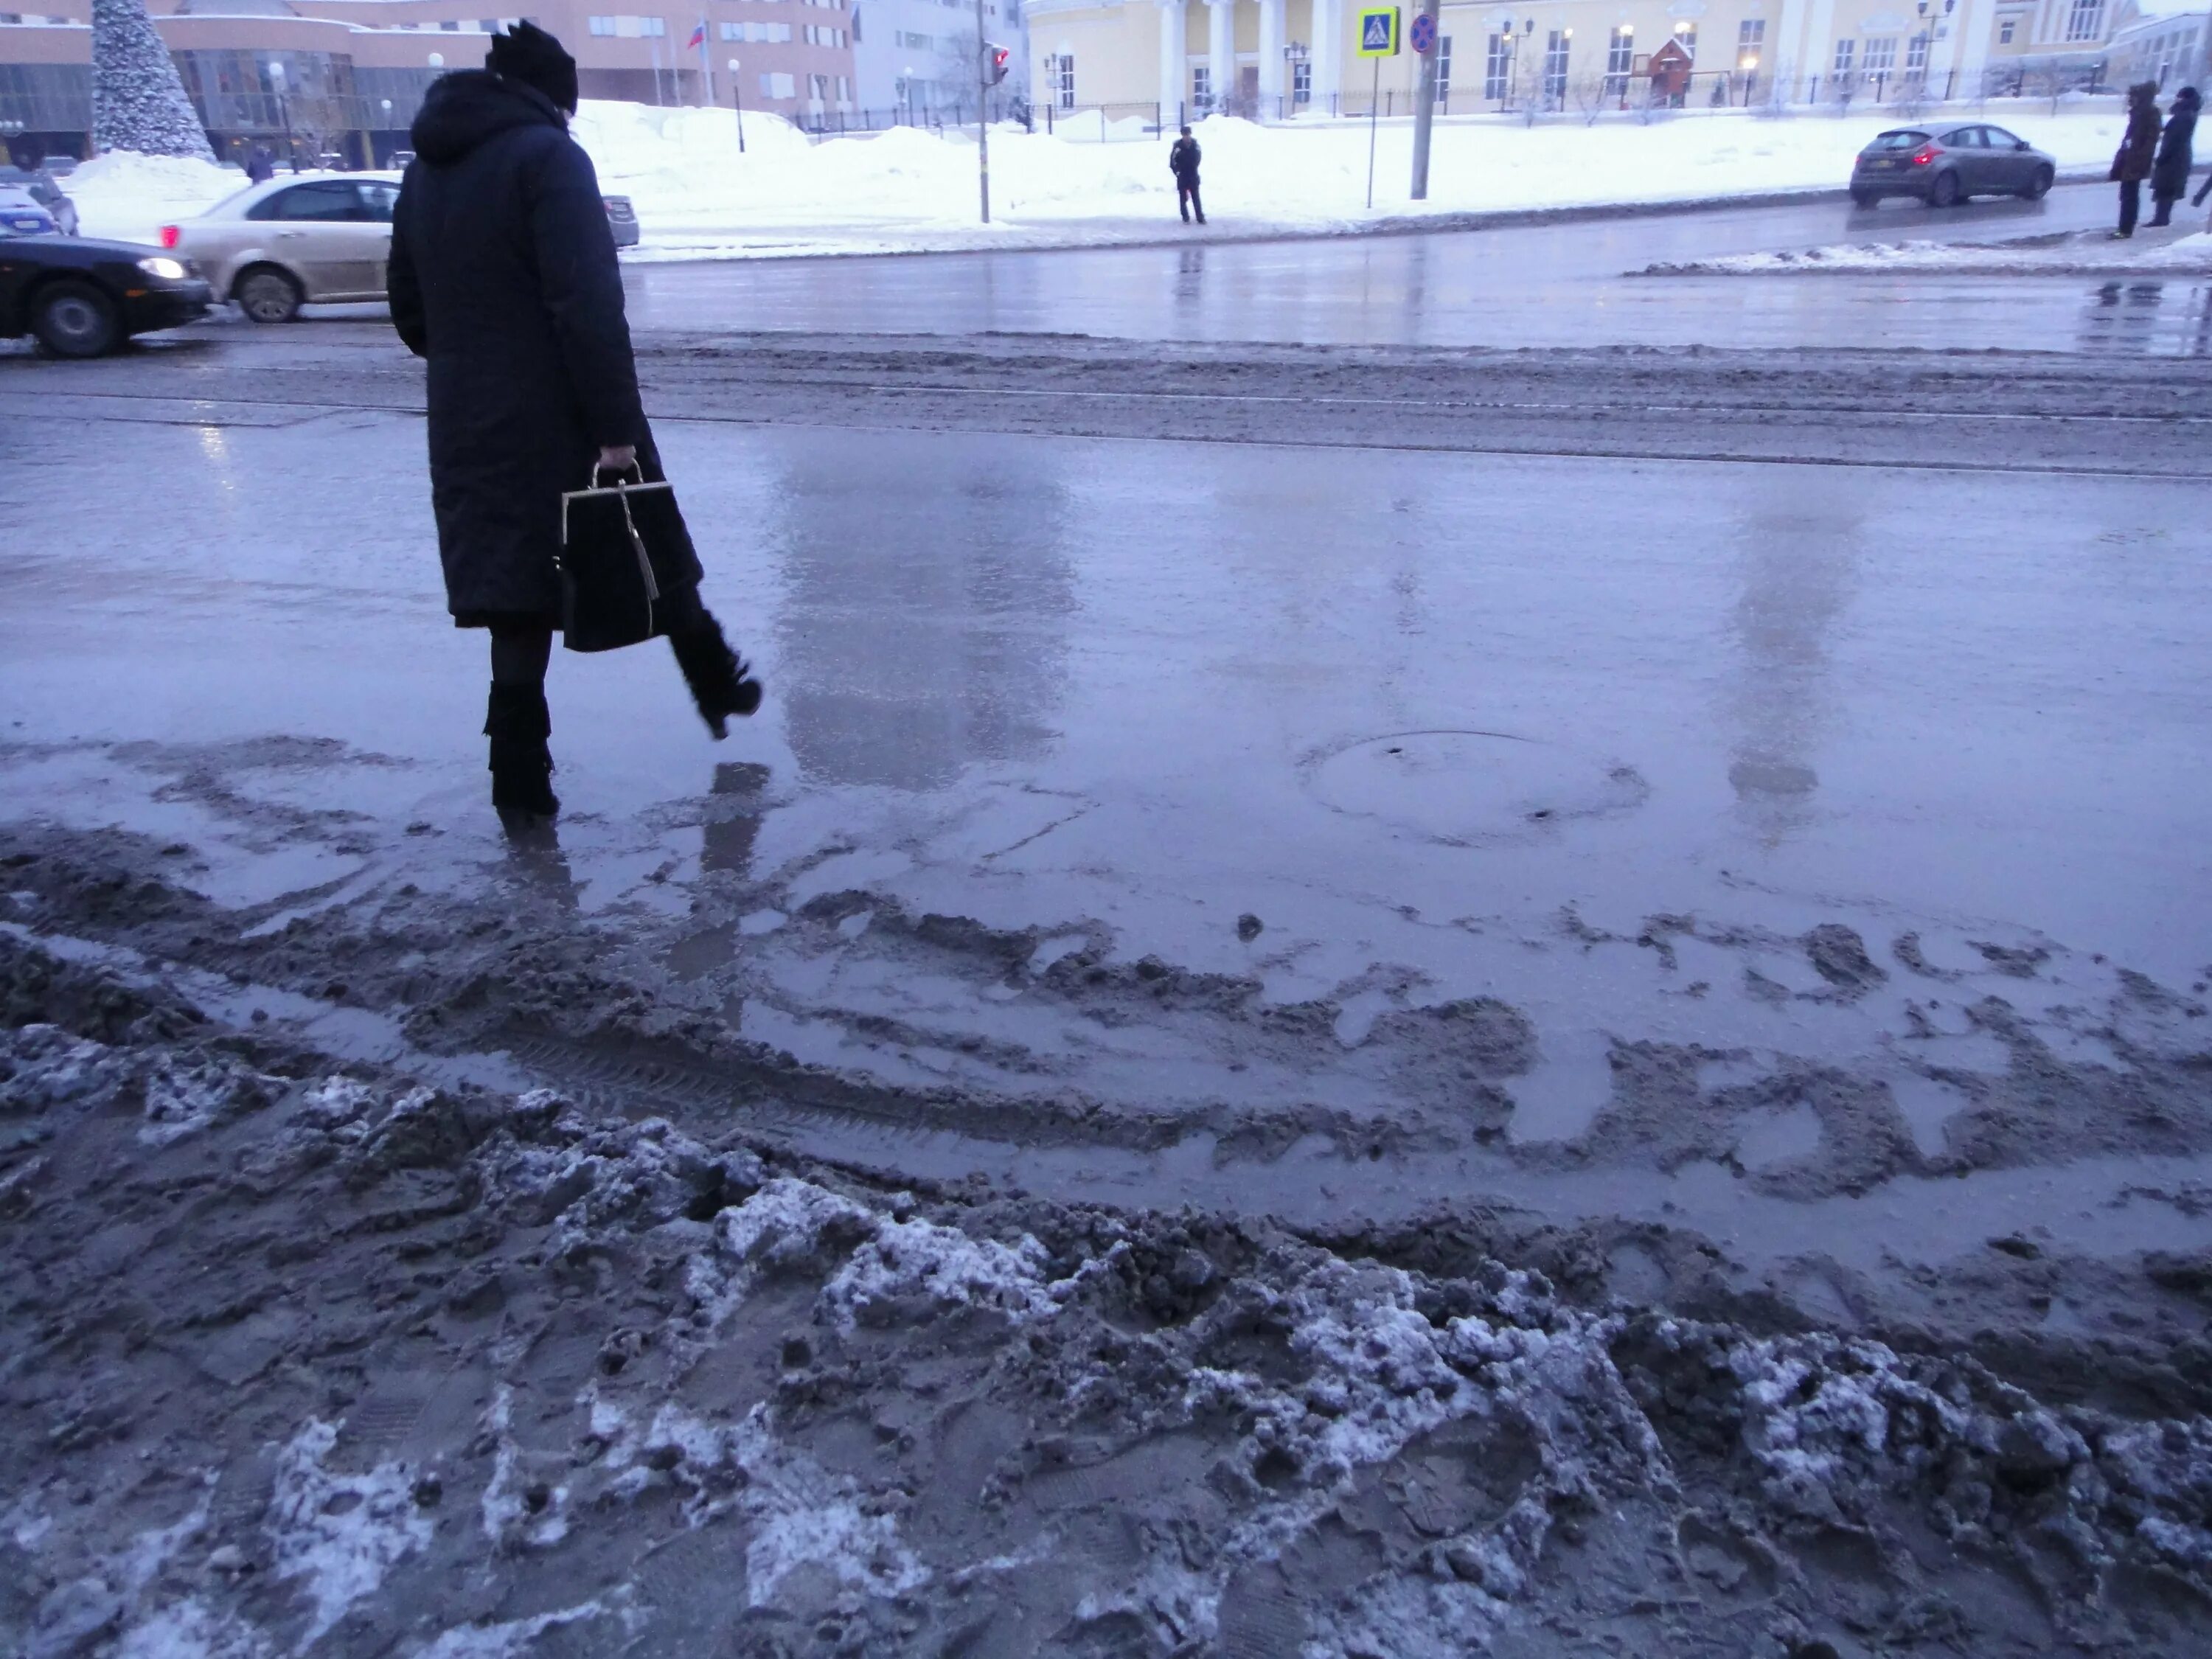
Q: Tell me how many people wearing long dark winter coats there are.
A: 3